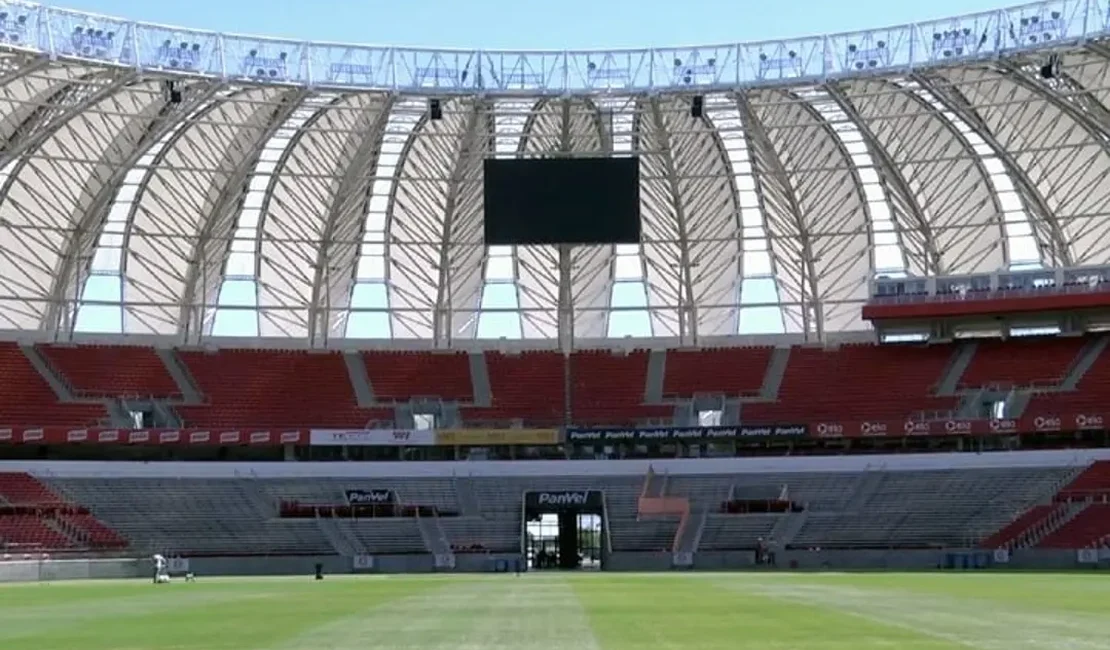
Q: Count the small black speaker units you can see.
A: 4